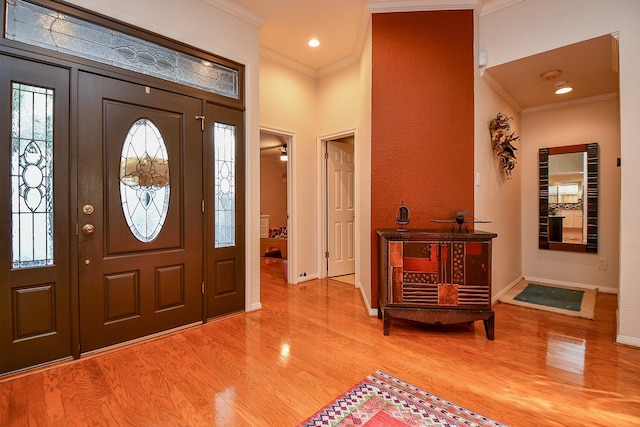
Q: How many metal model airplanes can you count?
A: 1